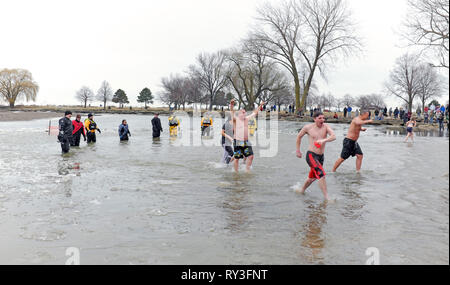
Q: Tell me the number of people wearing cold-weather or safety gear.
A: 8